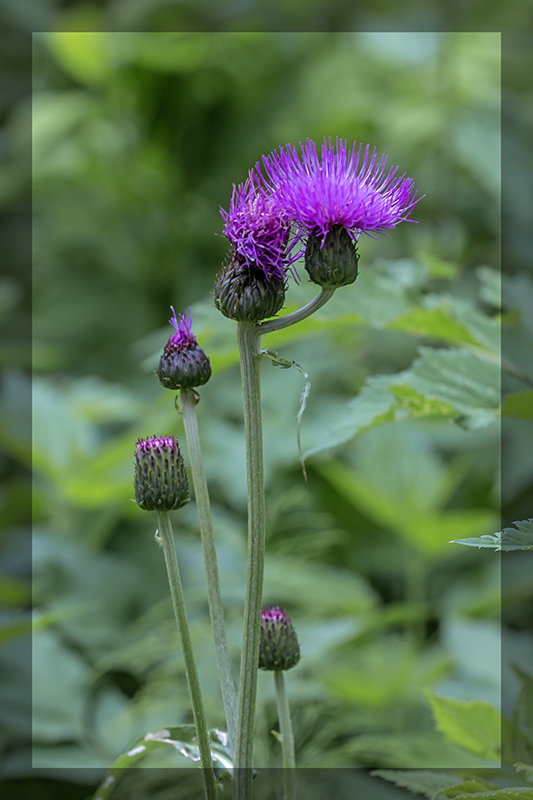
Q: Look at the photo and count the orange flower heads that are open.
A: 0